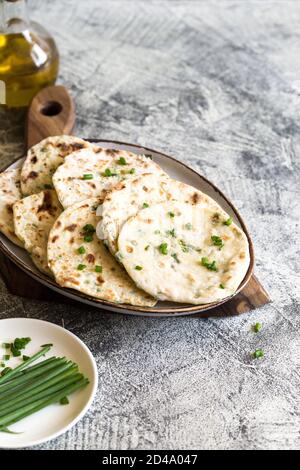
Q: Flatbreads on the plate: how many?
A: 7